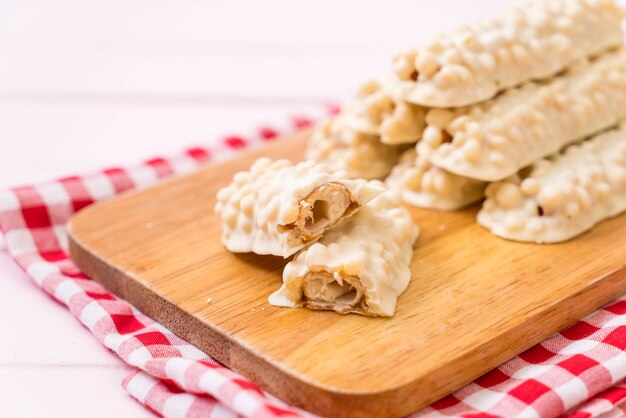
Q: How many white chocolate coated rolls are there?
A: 8